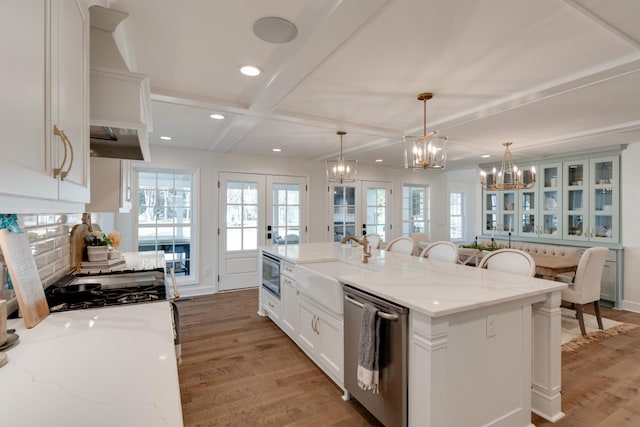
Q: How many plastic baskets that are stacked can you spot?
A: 0